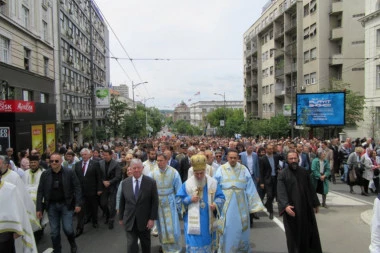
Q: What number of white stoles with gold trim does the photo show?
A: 1